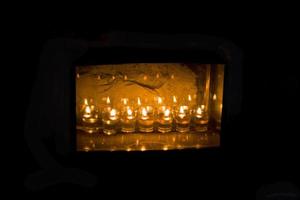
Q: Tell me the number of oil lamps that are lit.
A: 7